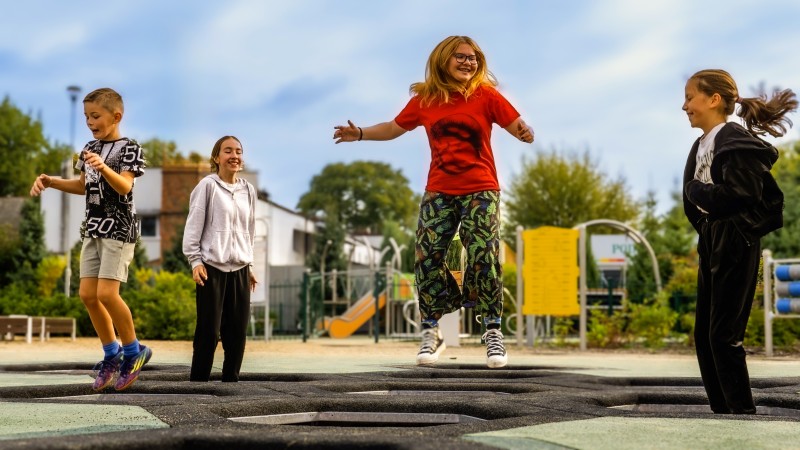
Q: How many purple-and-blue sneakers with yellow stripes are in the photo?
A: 2